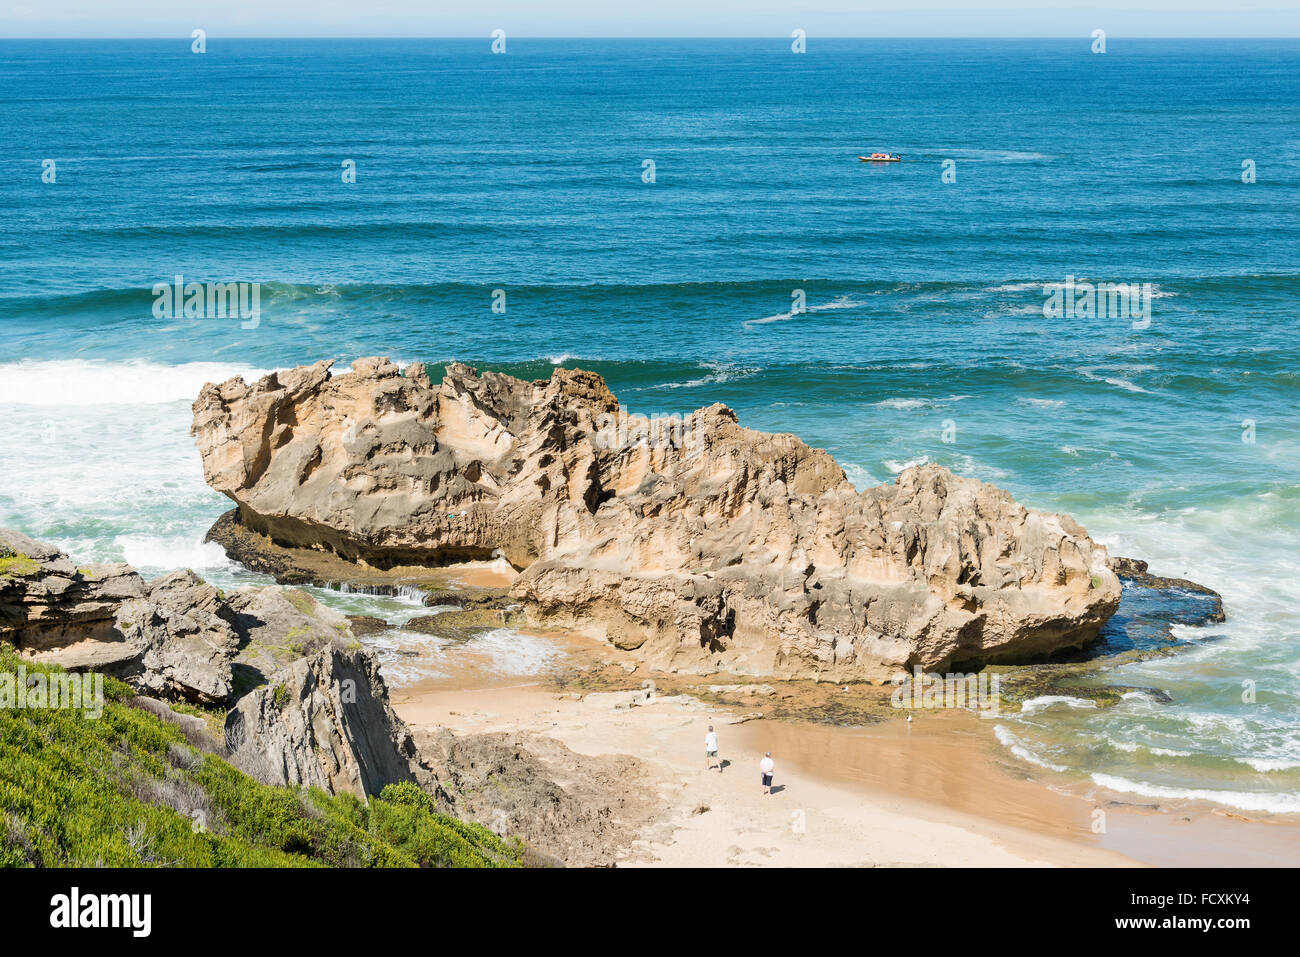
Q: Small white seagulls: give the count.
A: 2